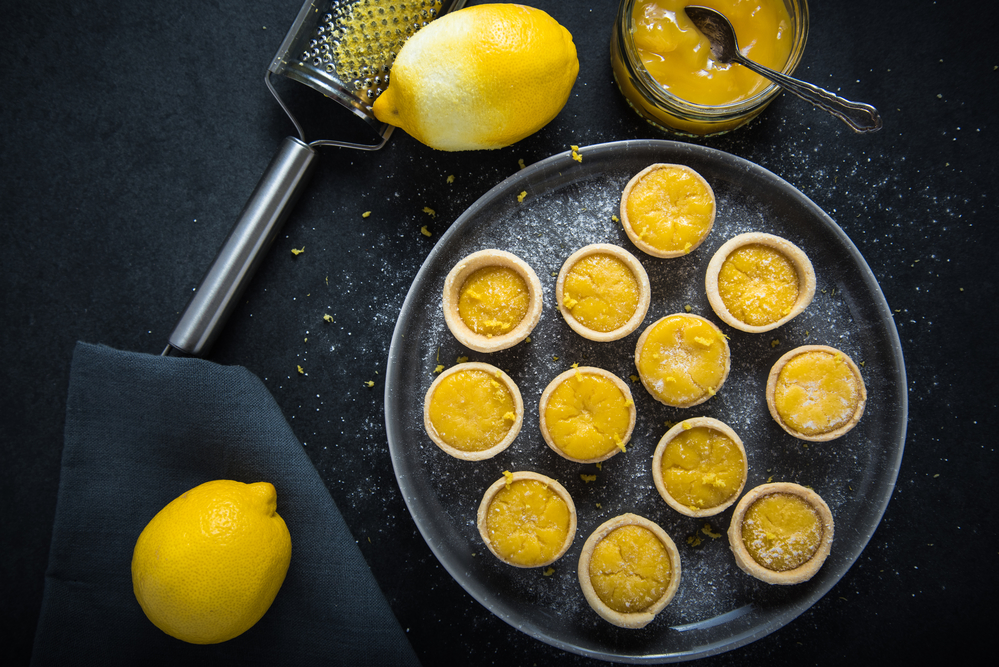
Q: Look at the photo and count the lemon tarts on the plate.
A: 12